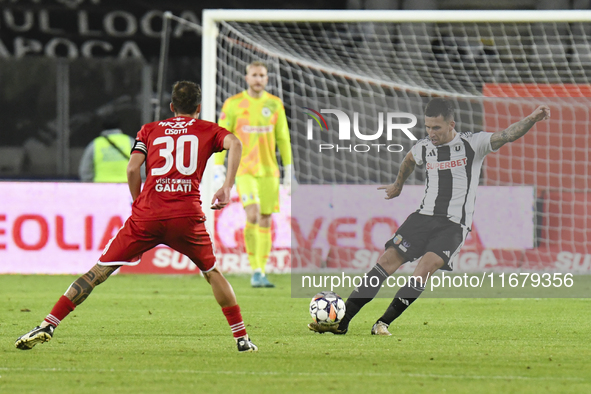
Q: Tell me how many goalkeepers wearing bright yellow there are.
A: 1